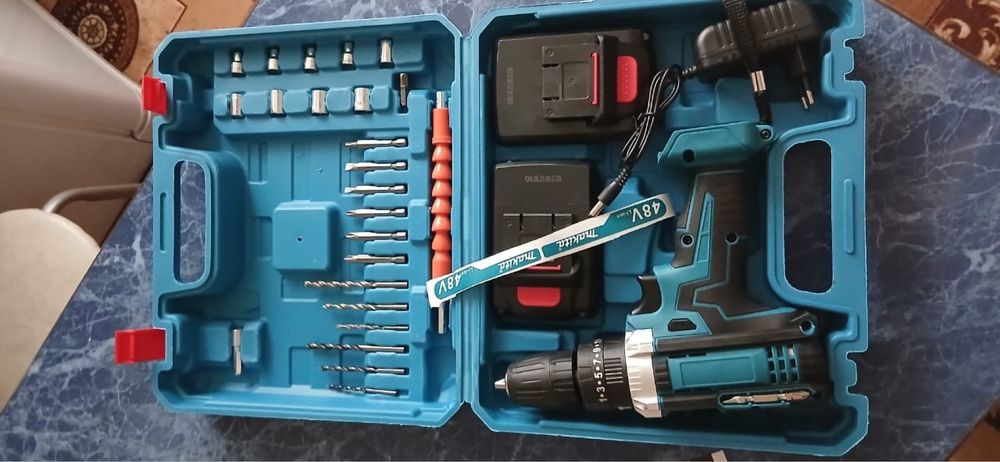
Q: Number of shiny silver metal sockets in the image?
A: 9